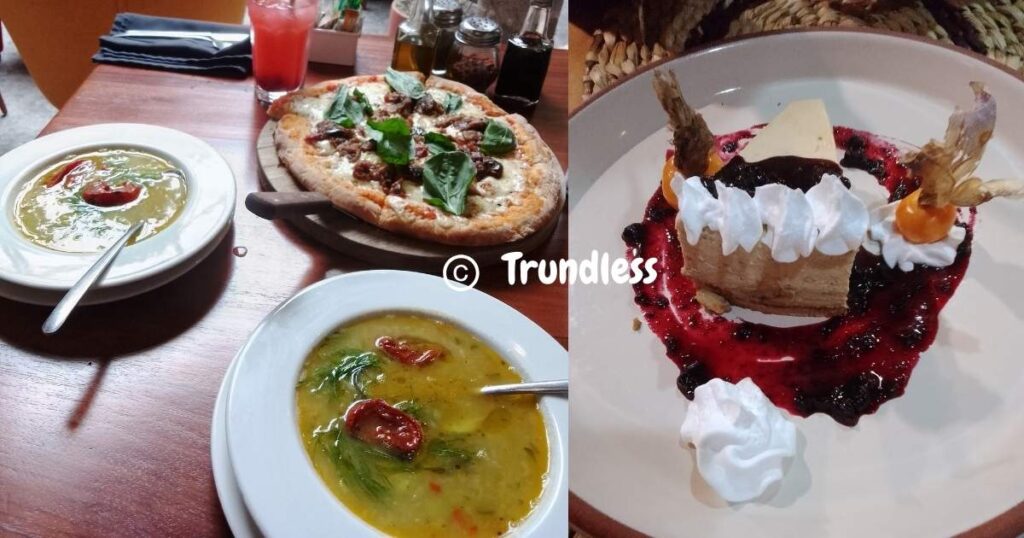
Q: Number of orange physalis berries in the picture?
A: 2